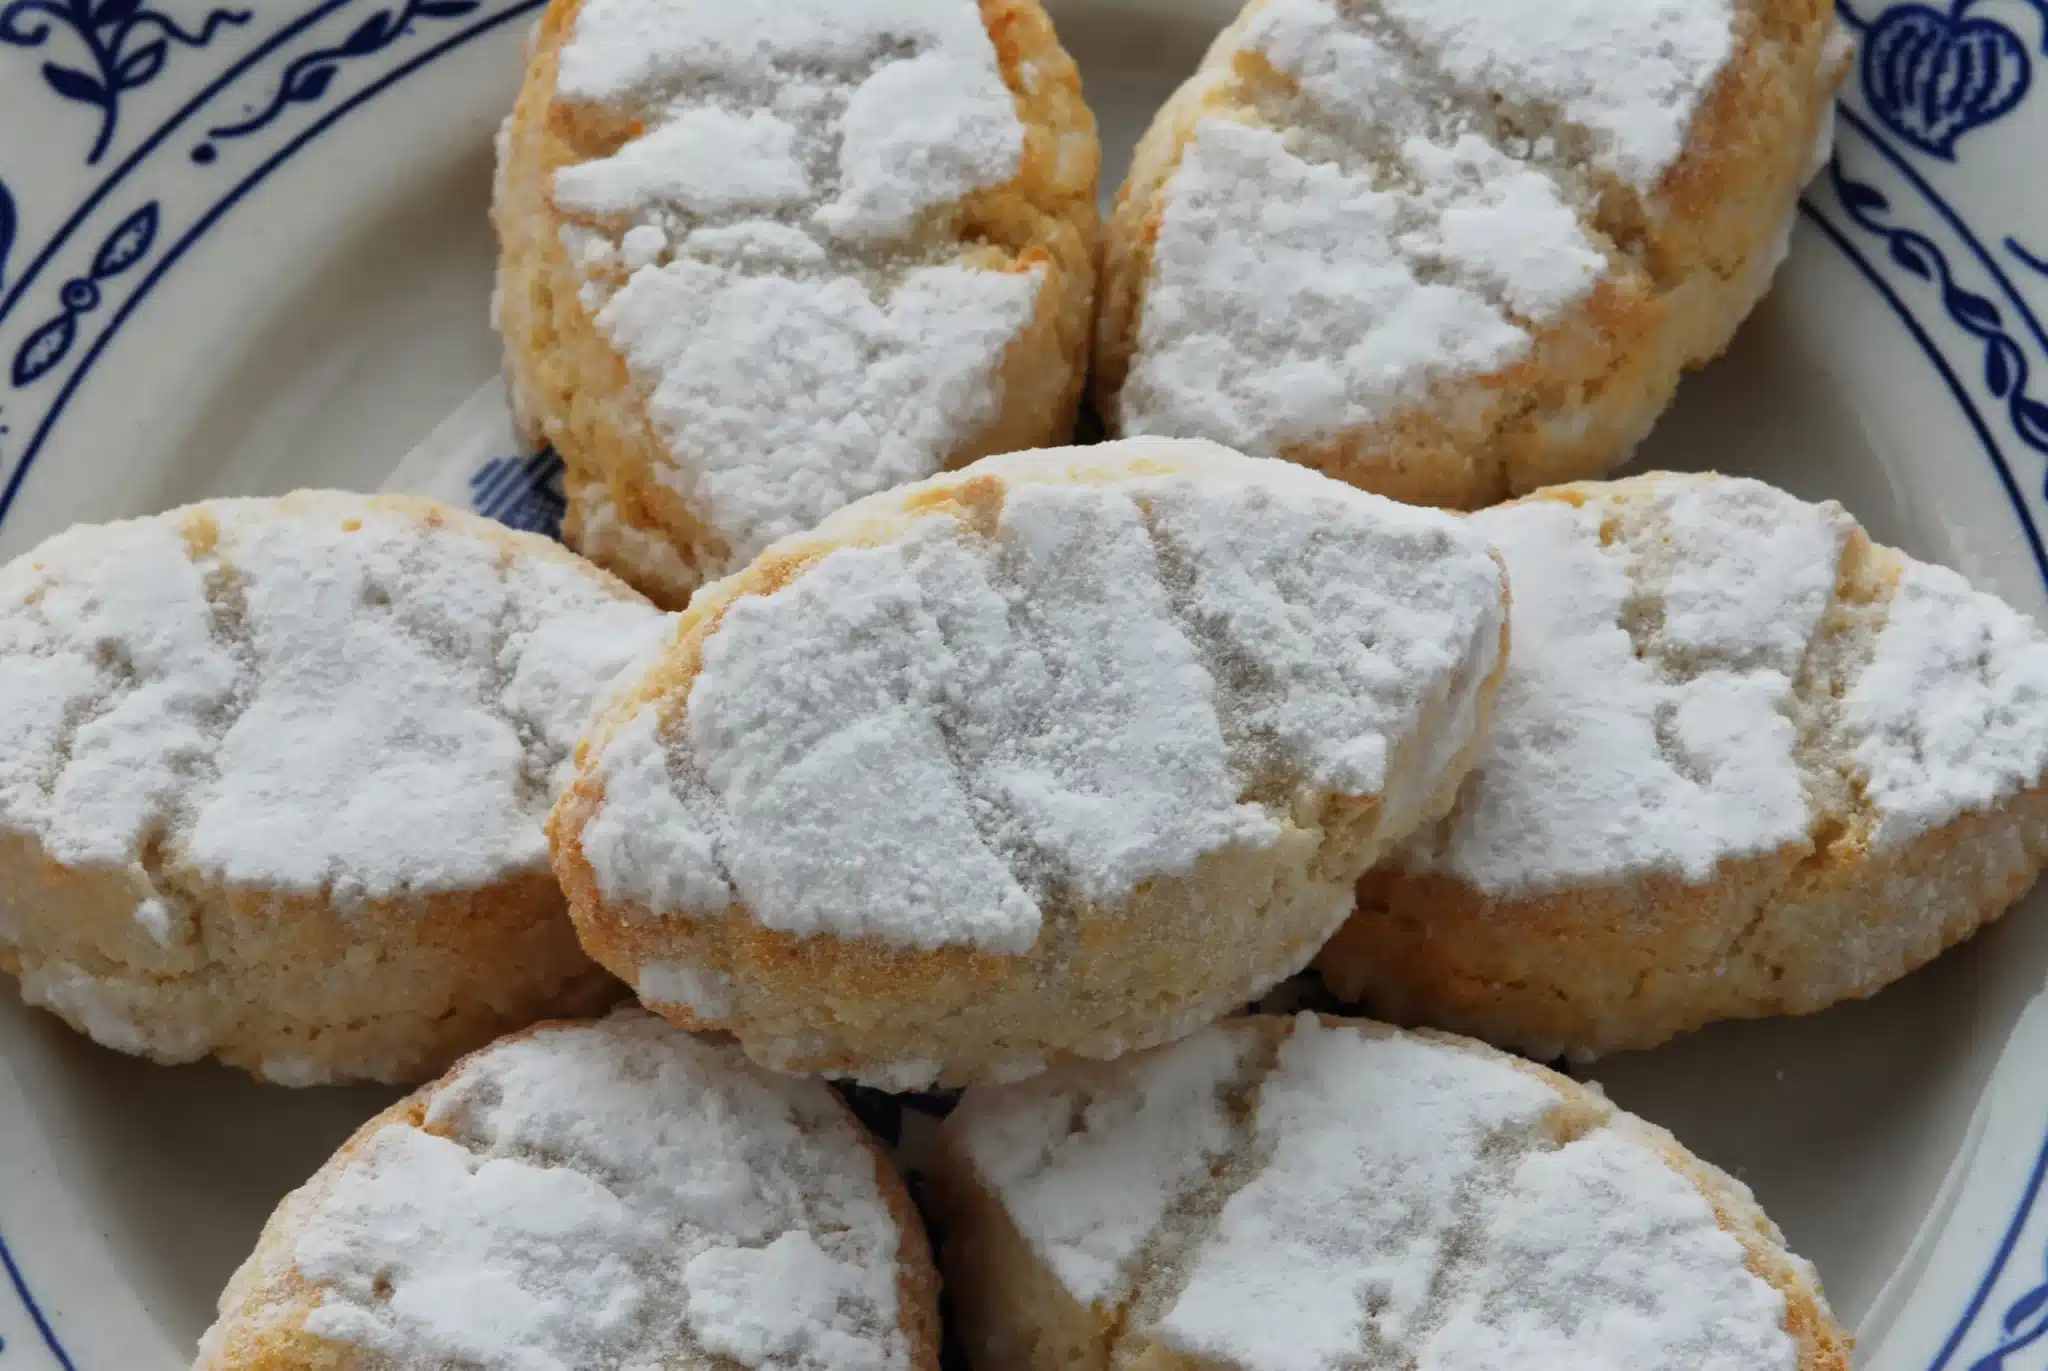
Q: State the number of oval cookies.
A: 7